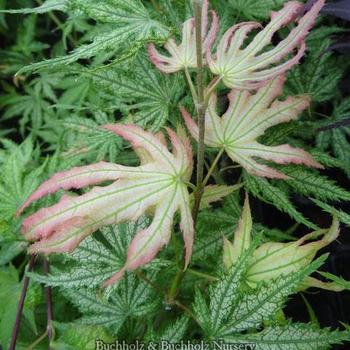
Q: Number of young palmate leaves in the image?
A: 5